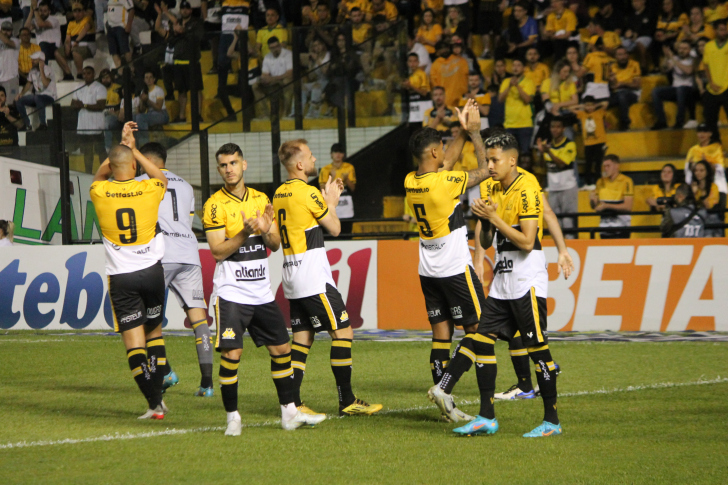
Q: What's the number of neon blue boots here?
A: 4